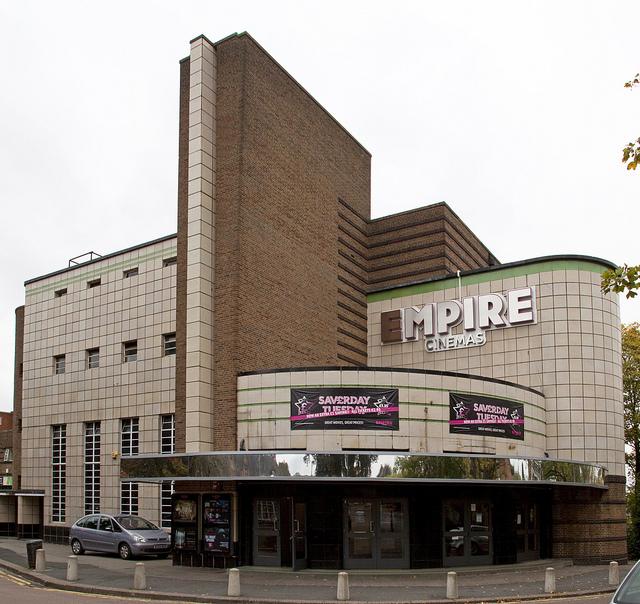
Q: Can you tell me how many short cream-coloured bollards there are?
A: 8